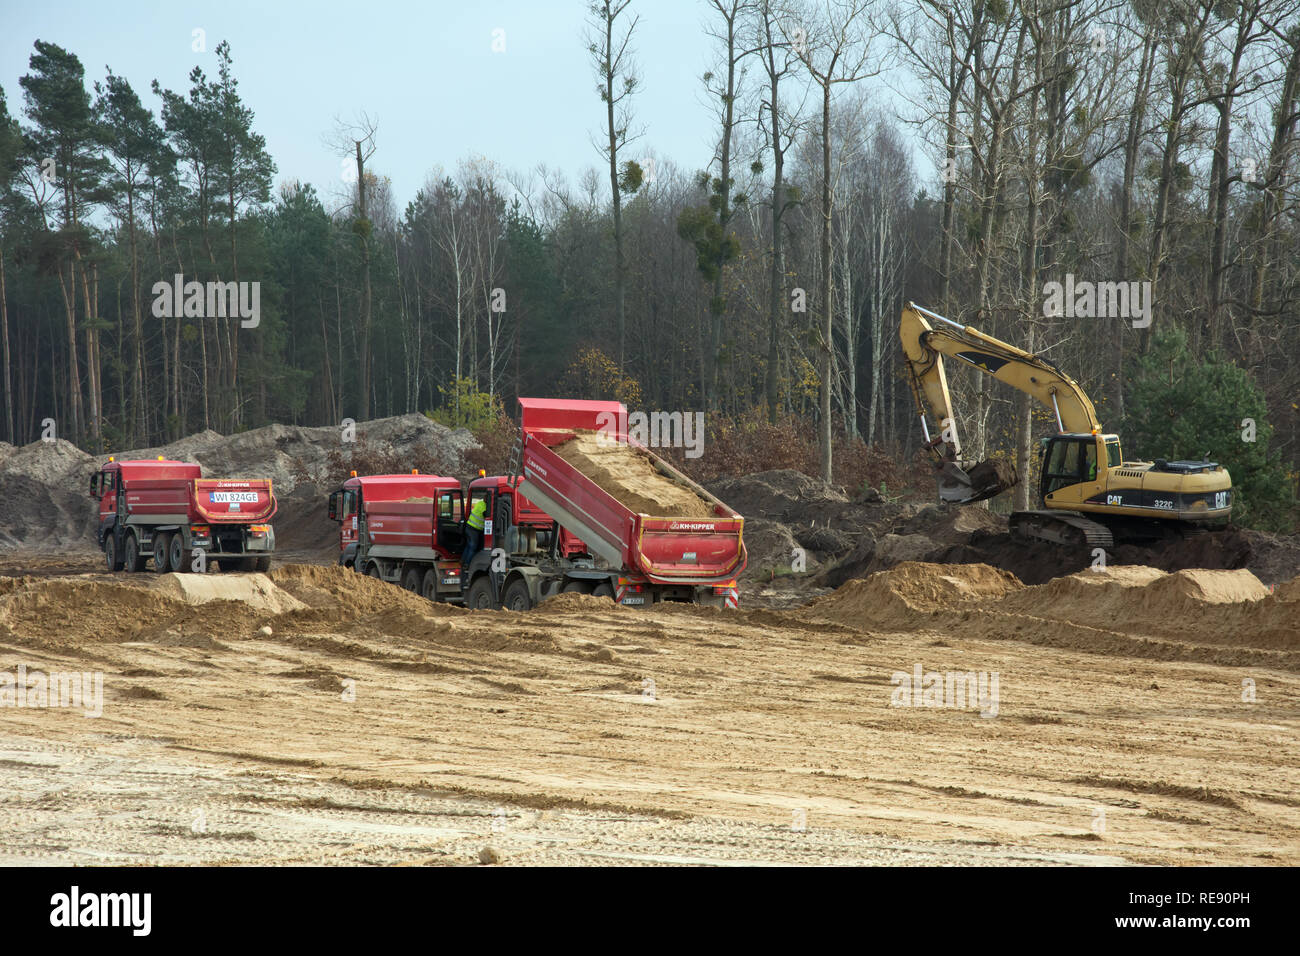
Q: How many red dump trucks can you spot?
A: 3